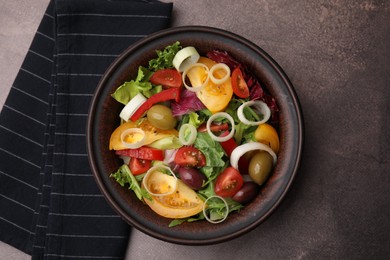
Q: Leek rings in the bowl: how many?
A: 11